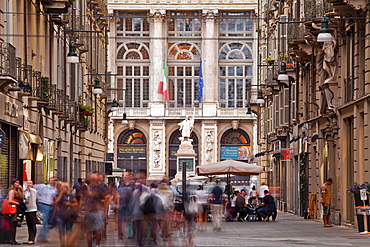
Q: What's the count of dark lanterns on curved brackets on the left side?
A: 4